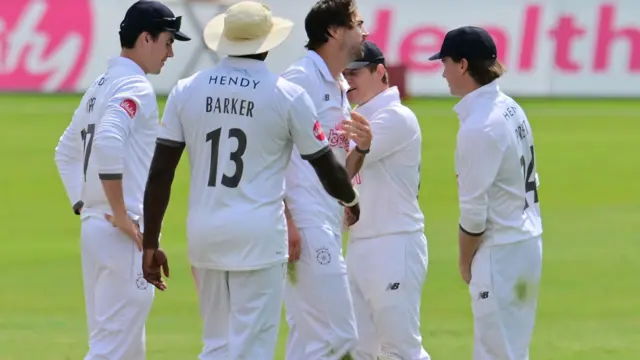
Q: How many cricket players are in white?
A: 5